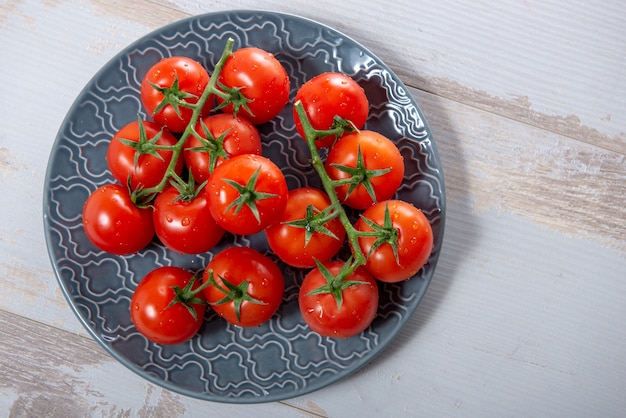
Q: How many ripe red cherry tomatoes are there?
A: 14